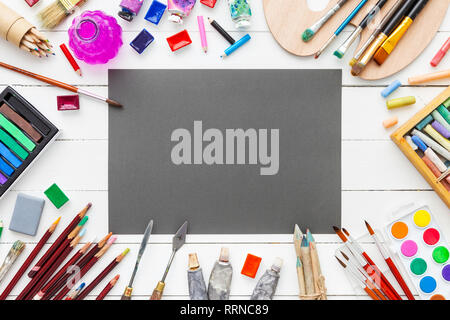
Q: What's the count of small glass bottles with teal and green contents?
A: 1